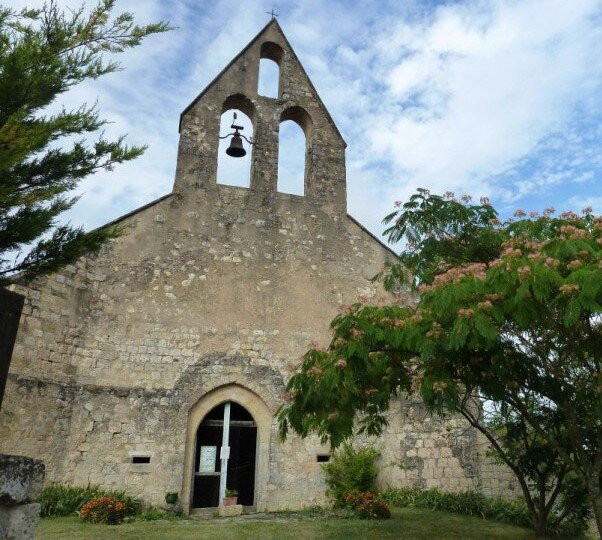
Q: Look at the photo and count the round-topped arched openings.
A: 3